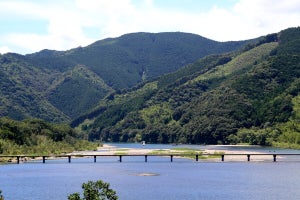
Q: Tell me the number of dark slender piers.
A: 11